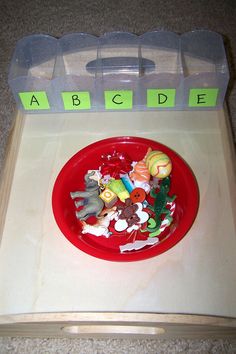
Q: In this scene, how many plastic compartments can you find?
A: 5